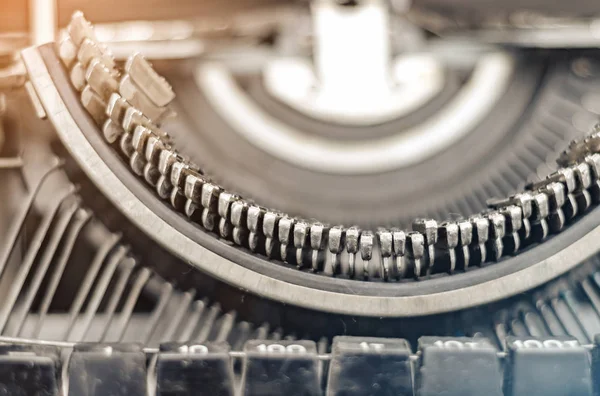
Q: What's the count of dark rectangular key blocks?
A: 7